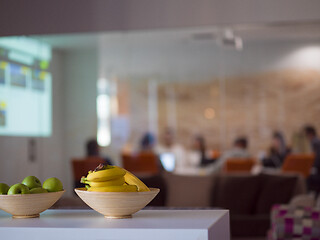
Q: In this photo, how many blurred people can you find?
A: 7